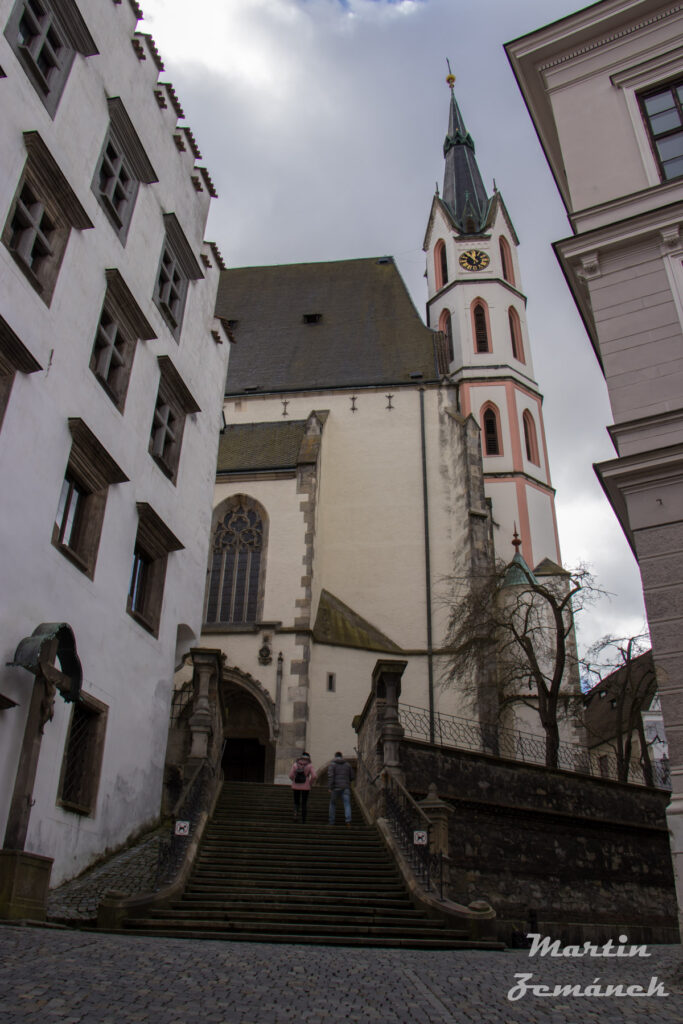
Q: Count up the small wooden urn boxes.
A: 0